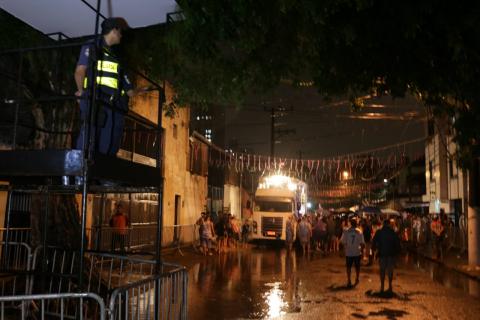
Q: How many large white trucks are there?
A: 1